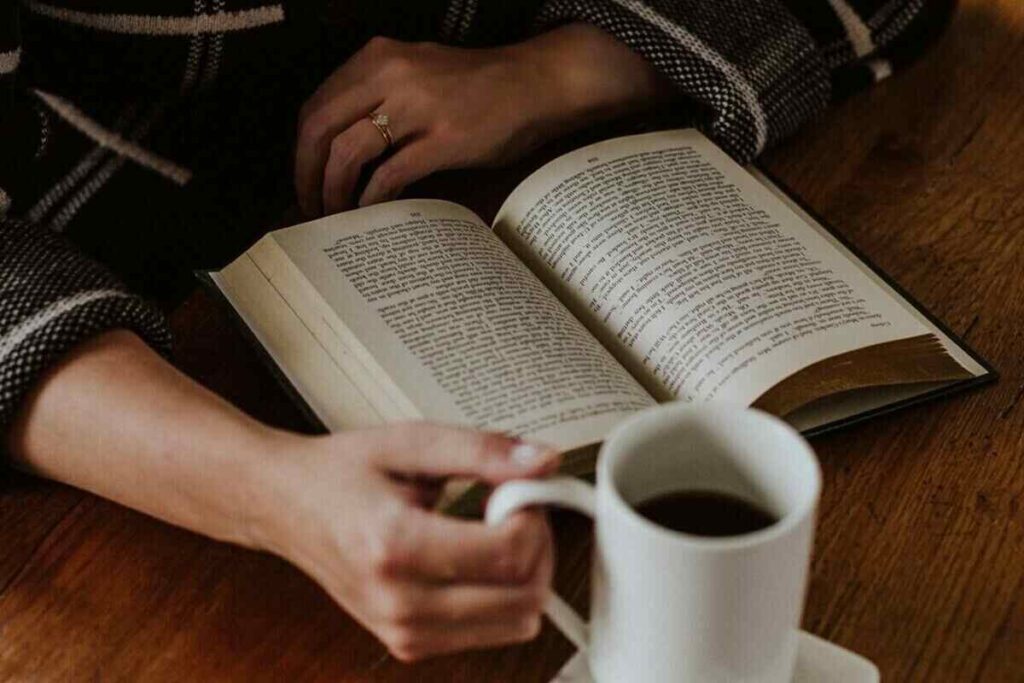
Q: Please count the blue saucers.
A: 0